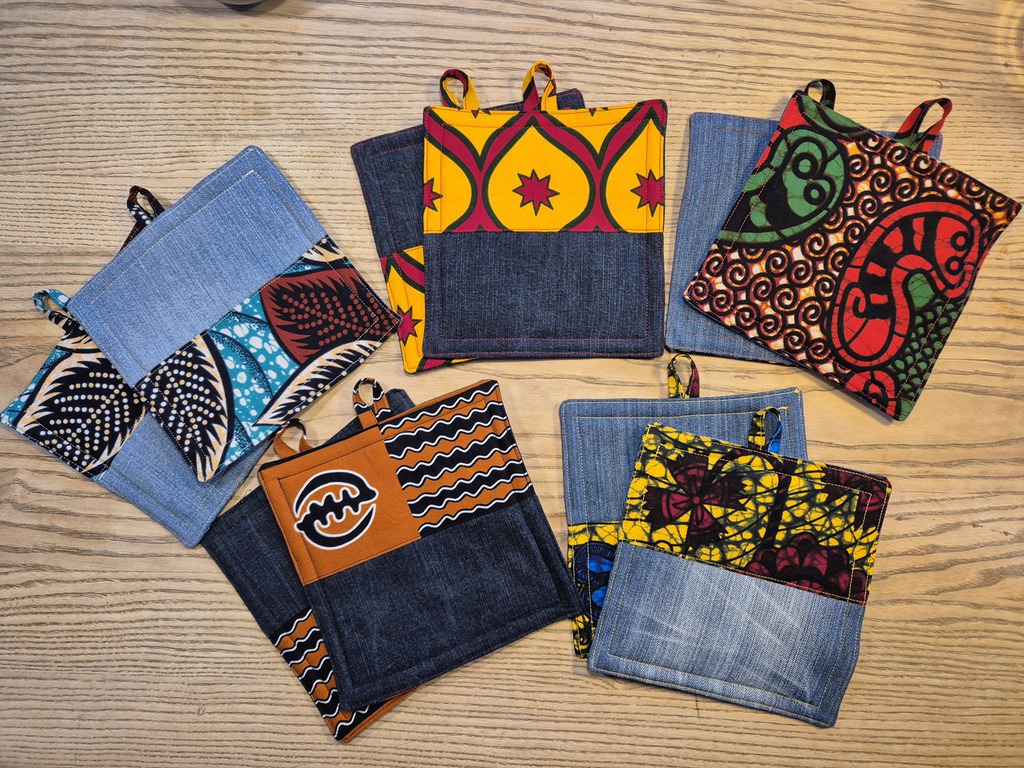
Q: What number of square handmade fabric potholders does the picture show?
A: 10